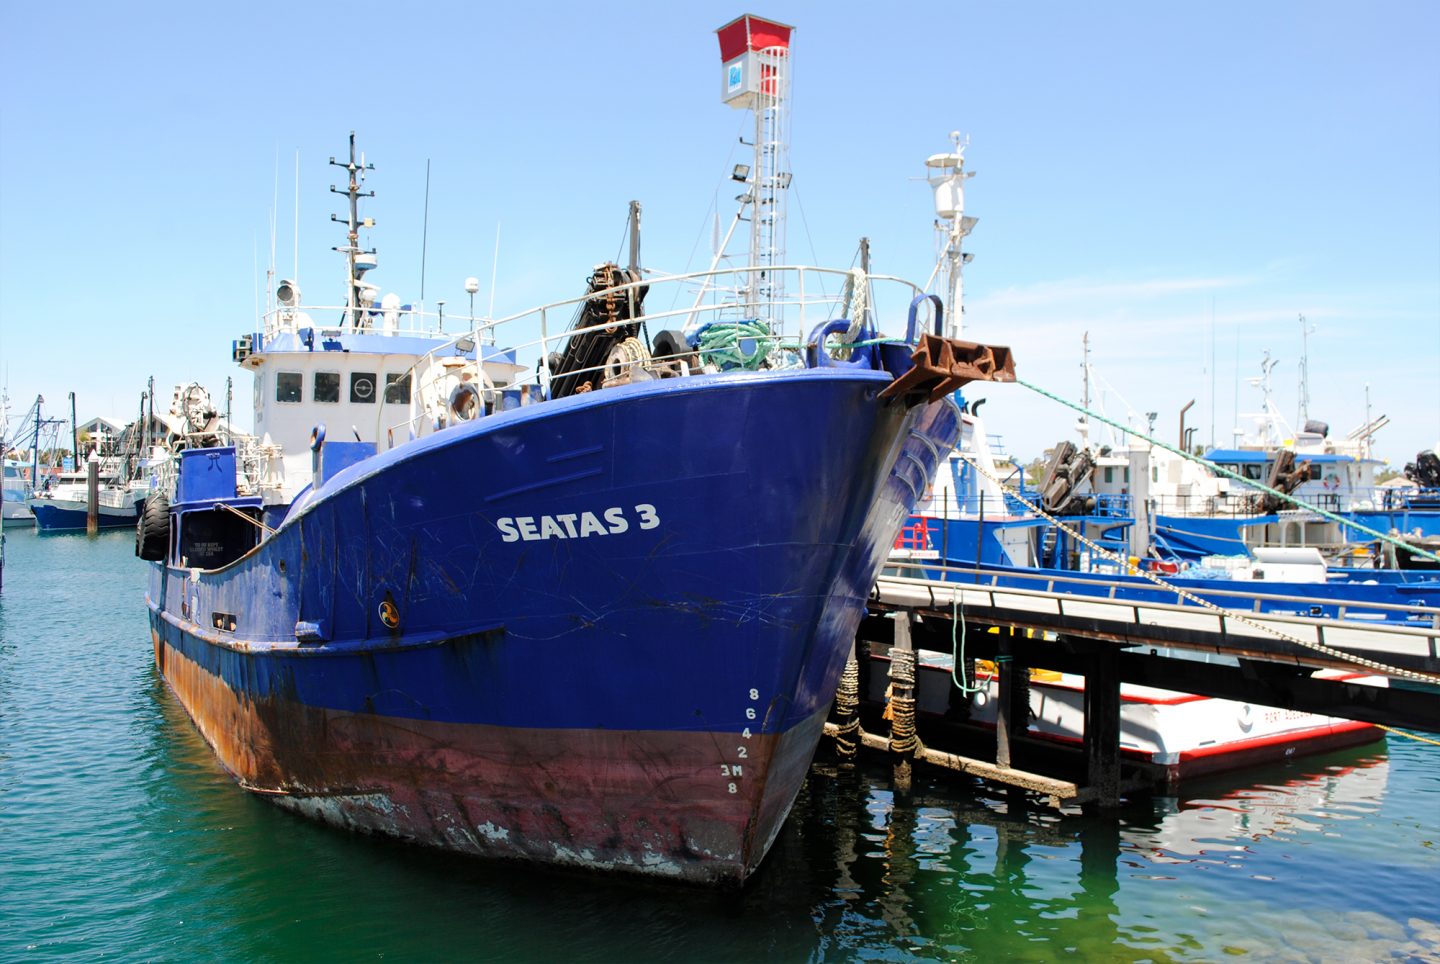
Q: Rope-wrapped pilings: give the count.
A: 2